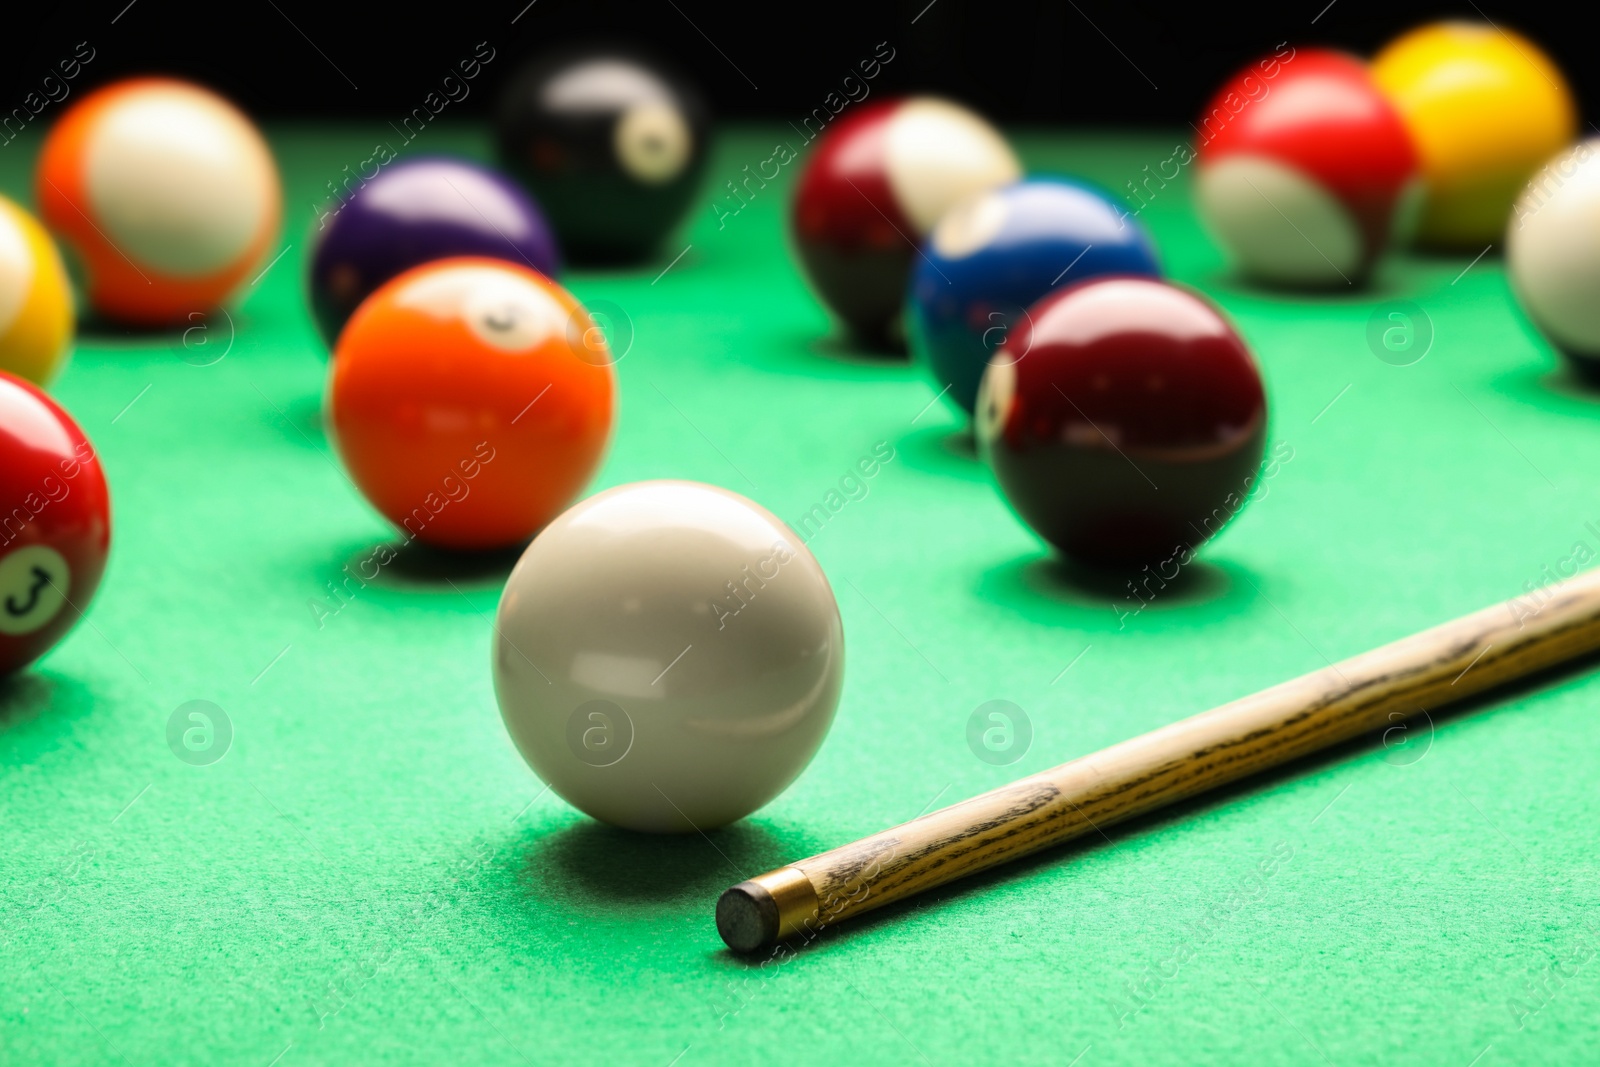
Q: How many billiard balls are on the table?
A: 13